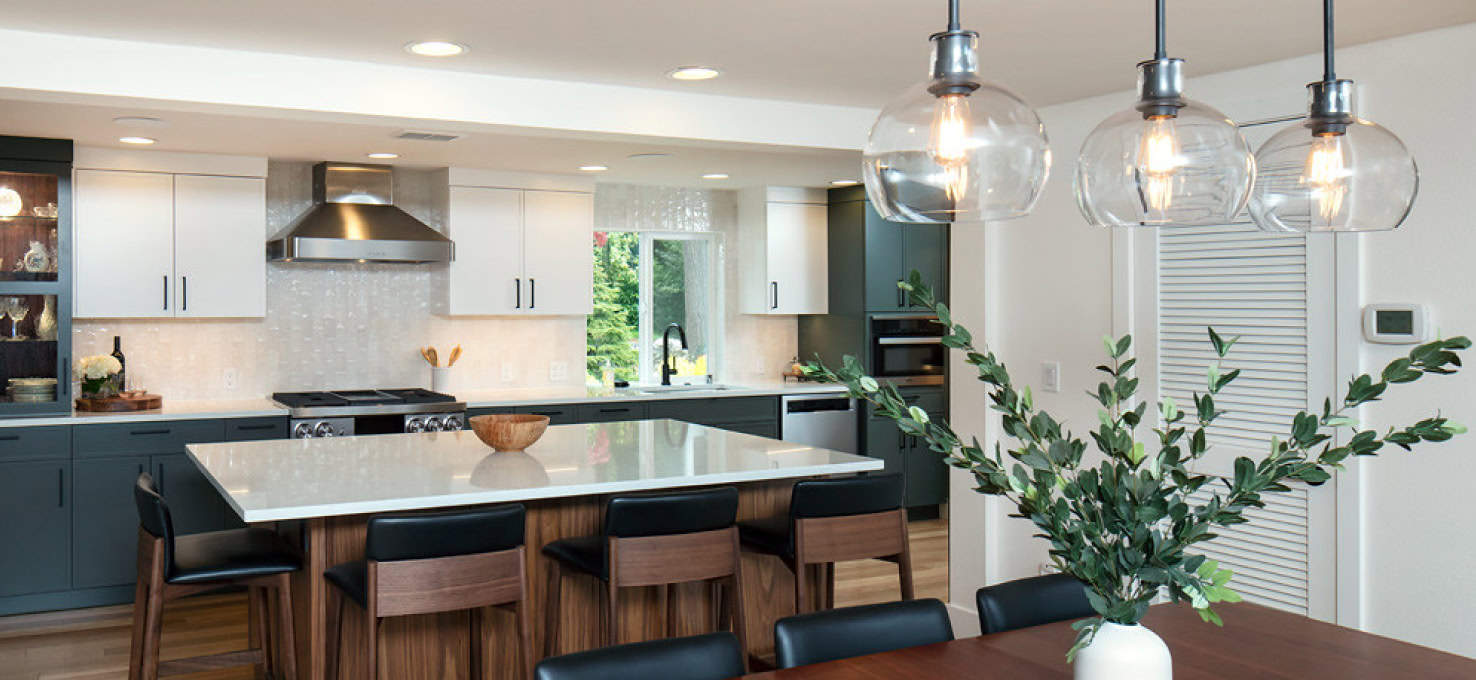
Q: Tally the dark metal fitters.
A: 3